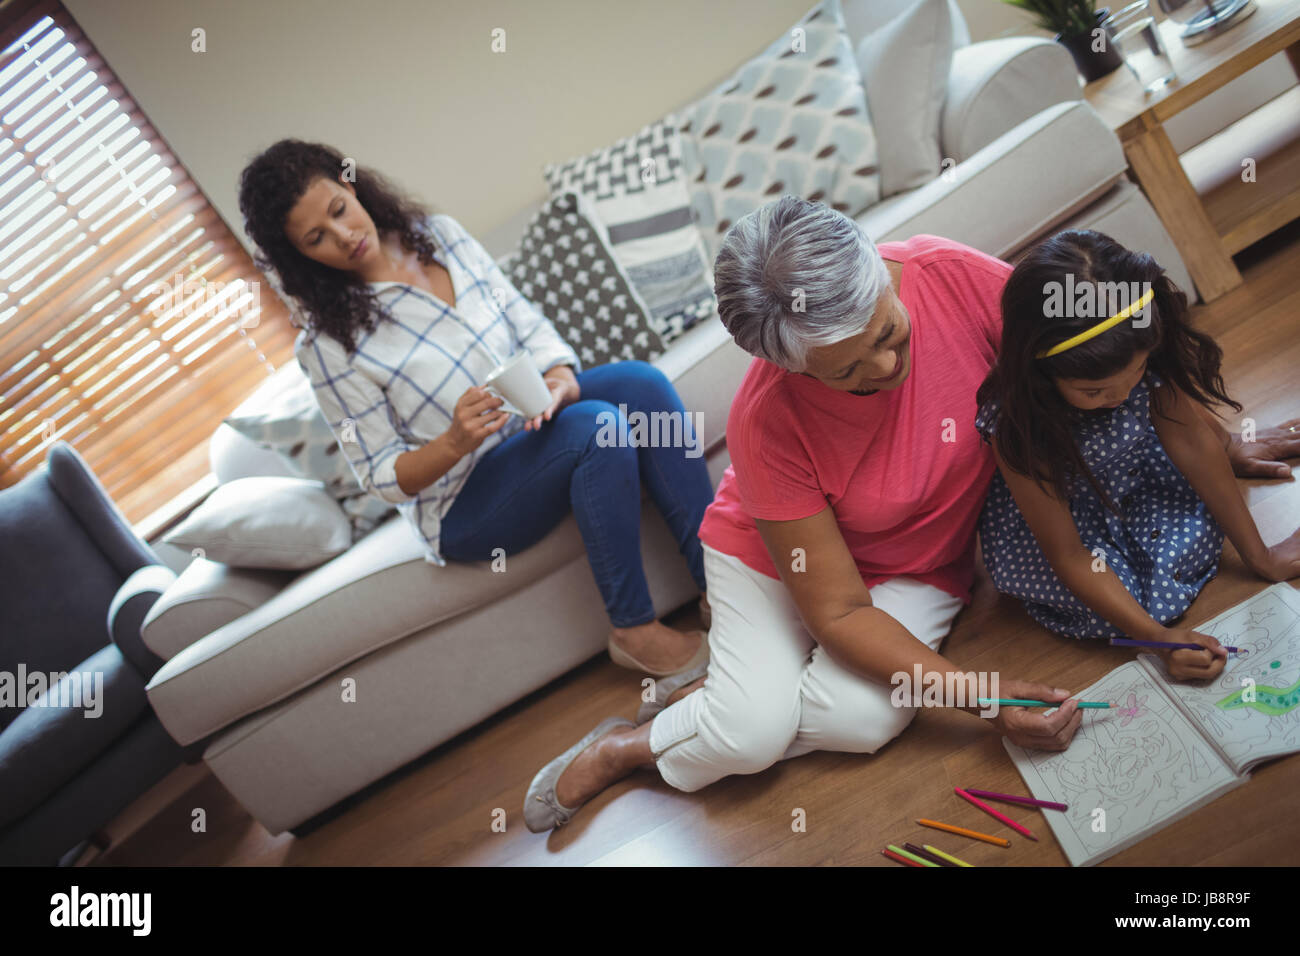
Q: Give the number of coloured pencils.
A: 9